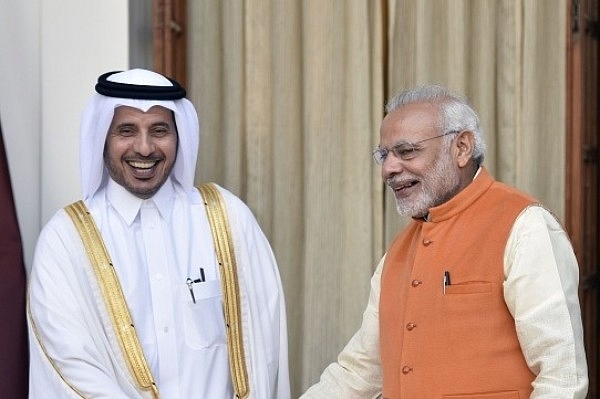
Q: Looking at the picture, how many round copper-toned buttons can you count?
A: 4